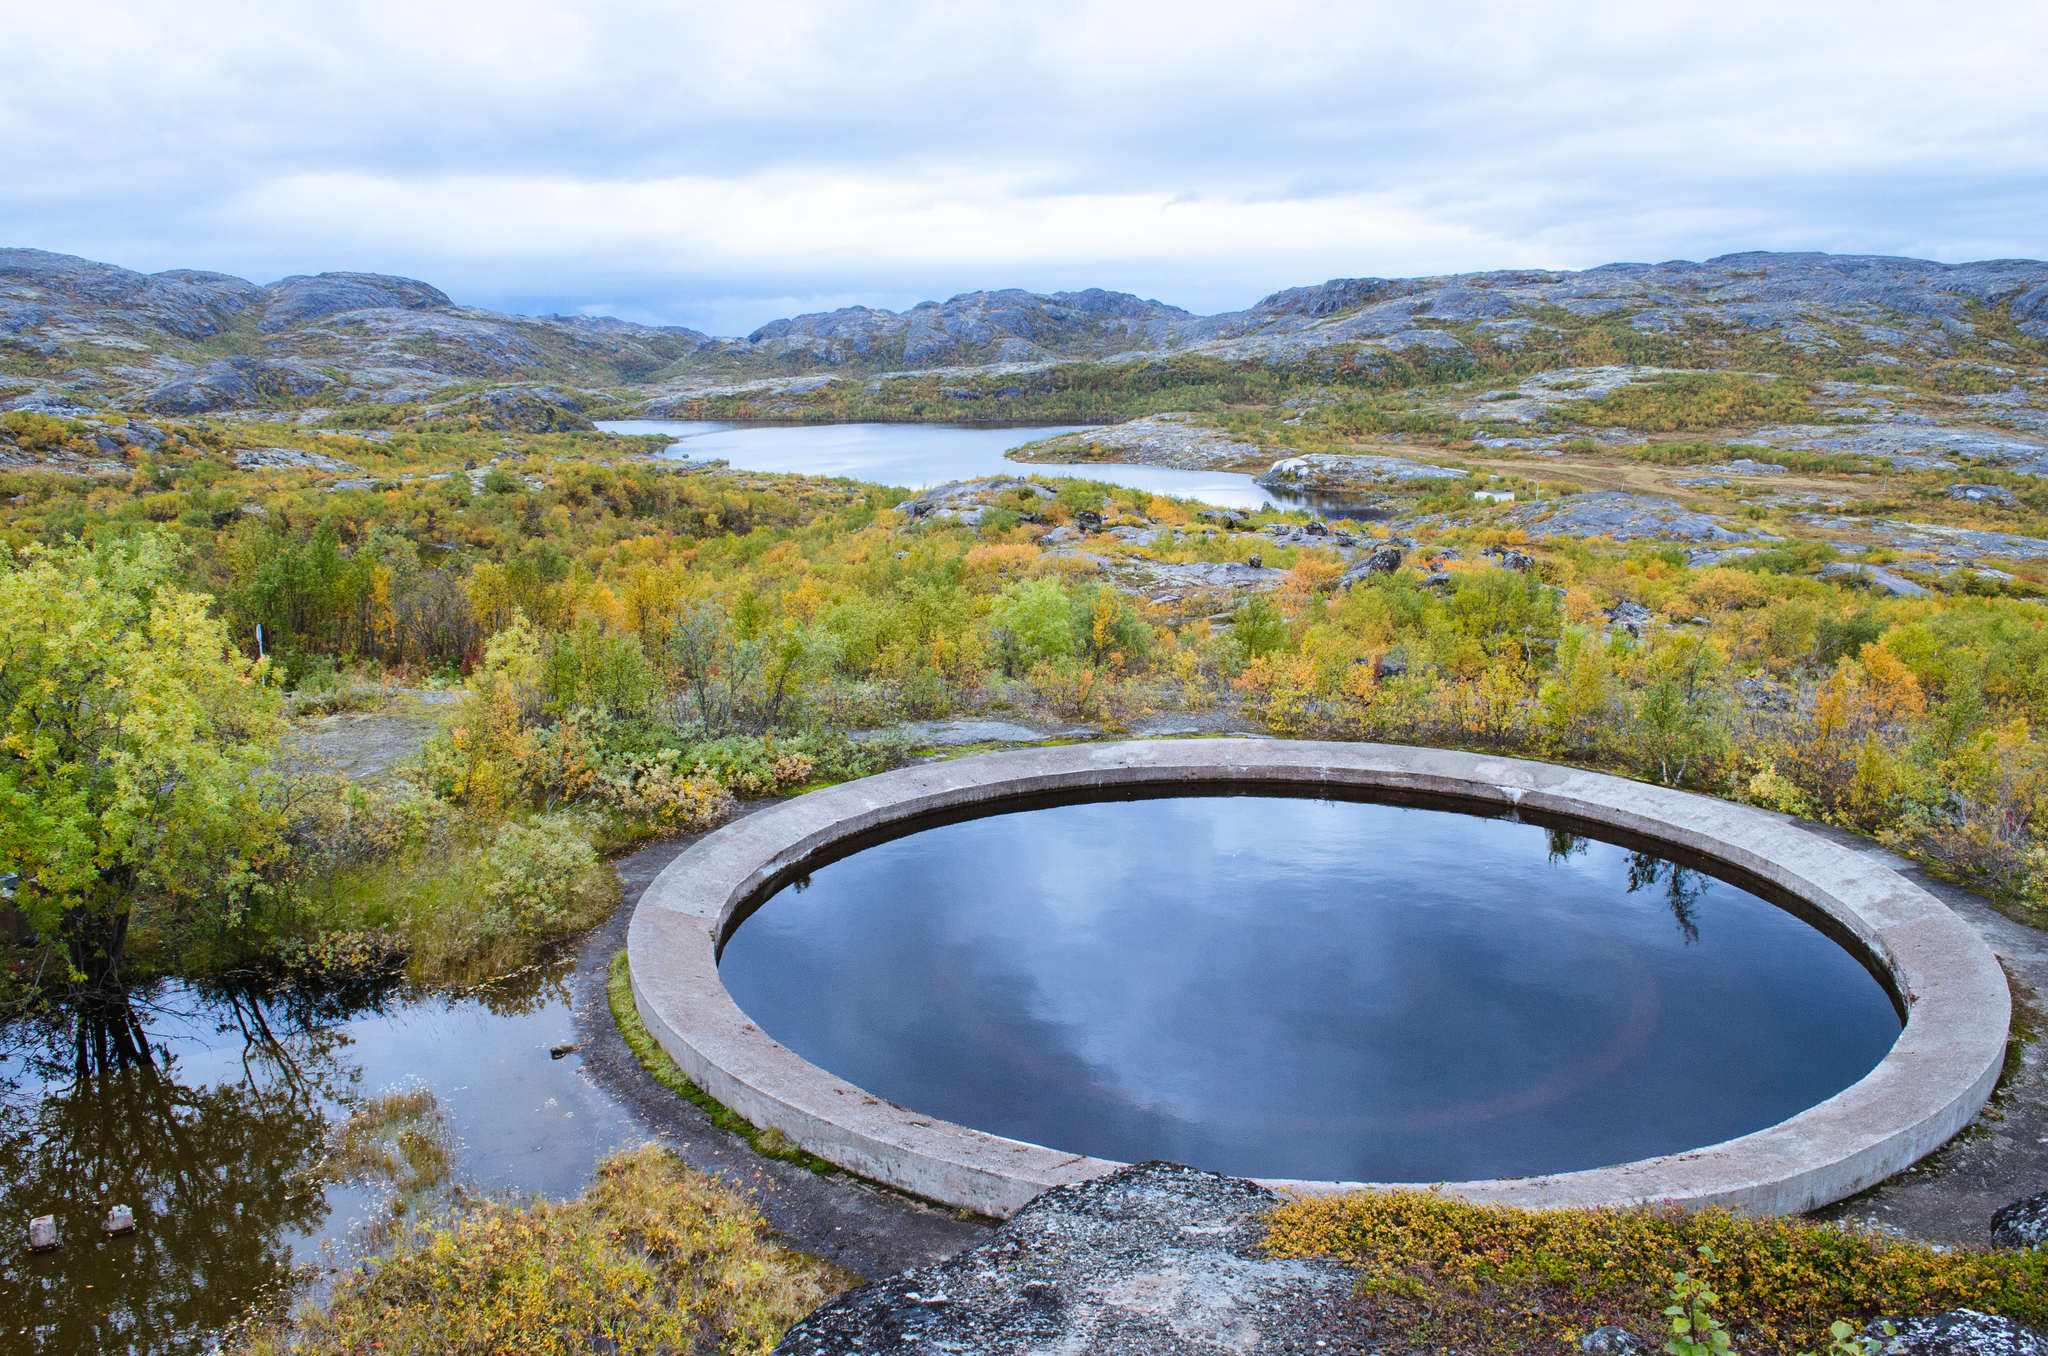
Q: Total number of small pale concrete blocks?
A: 2